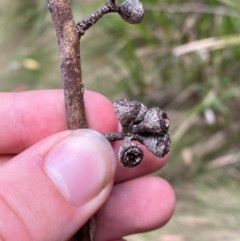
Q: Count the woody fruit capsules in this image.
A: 6